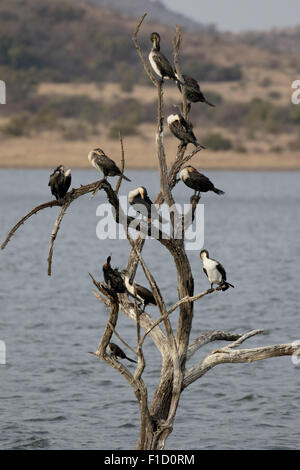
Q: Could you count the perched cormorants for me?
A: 11